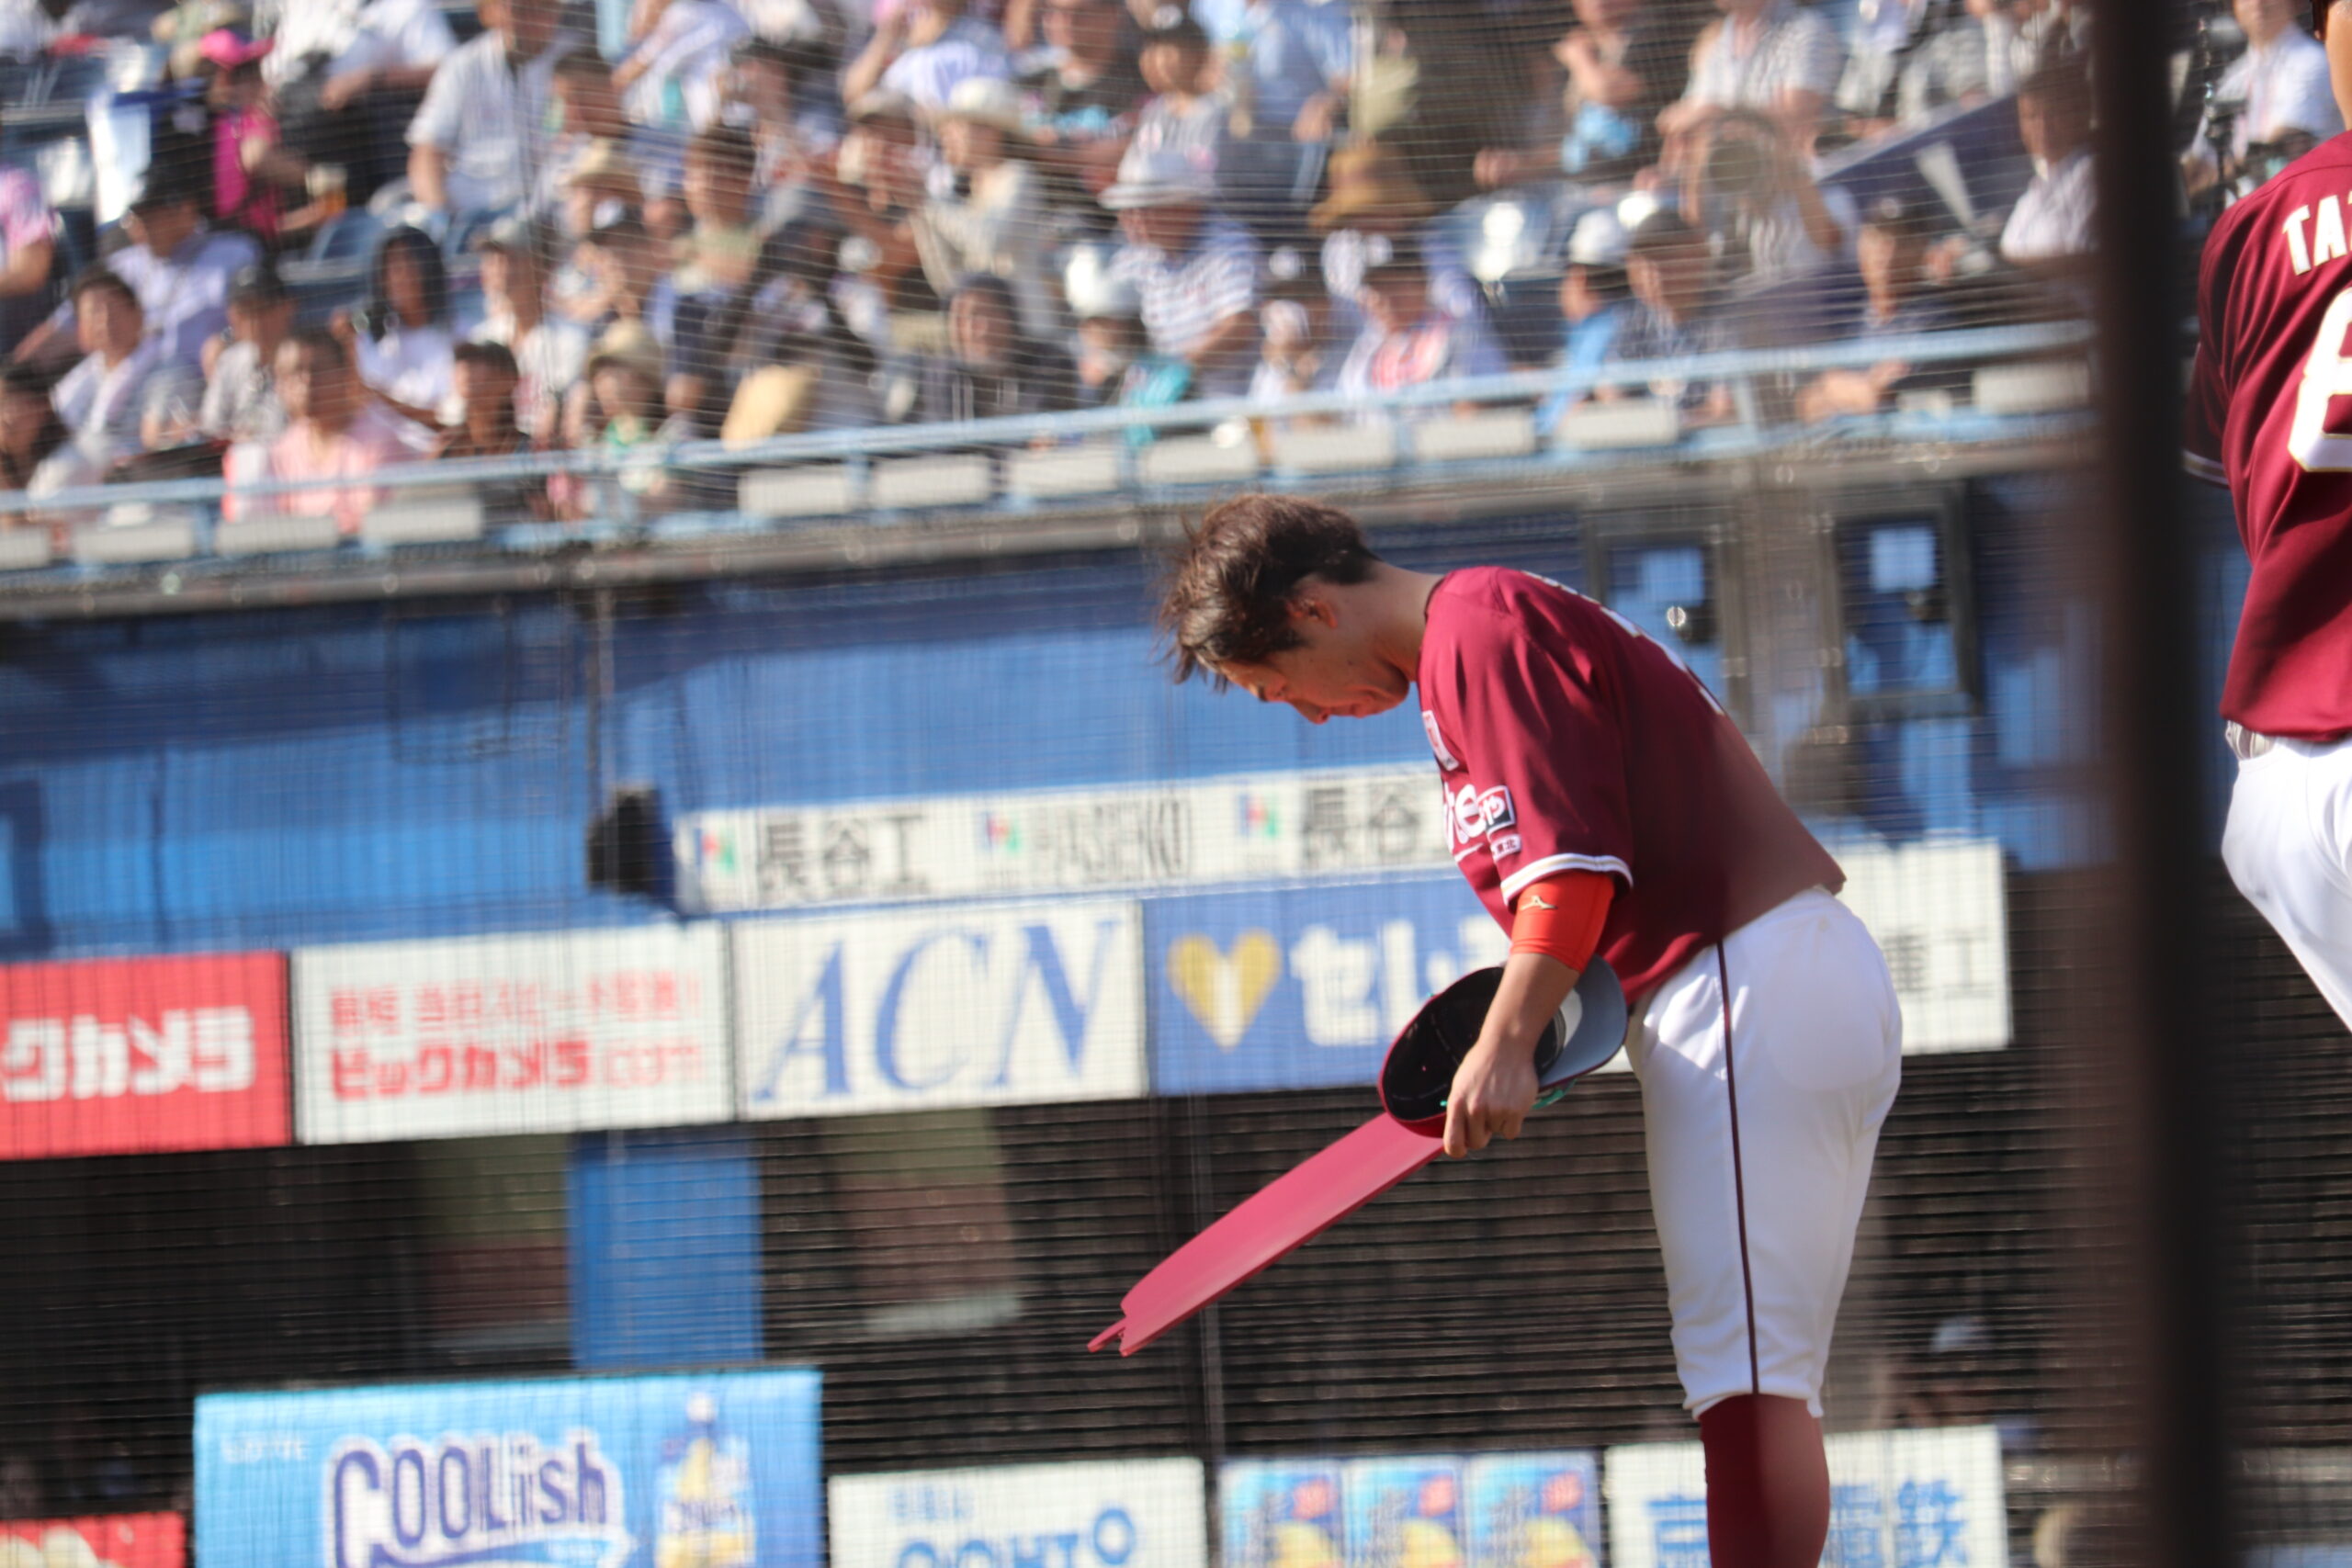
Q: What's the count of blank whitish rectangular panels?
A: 12